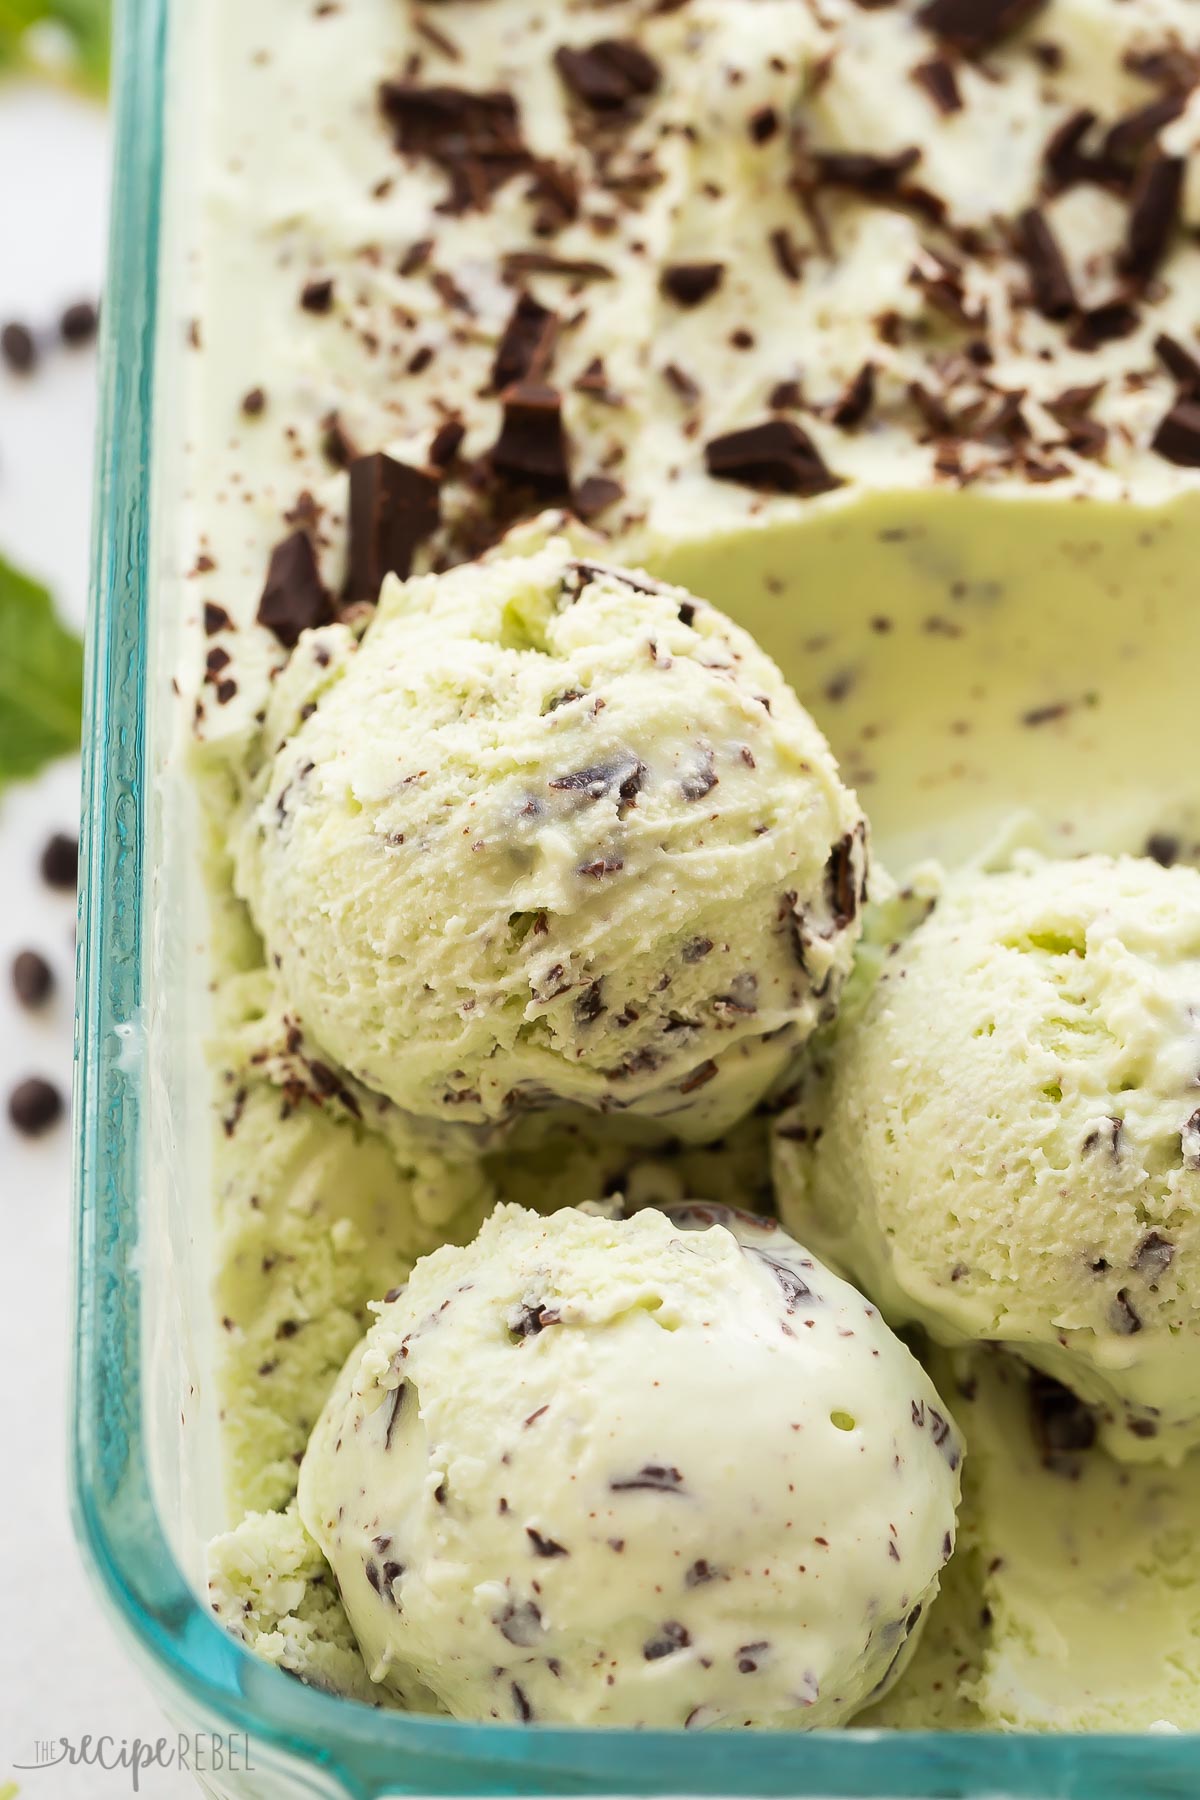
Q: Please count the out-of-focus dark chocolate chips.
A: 5